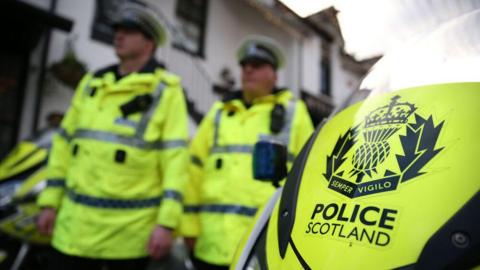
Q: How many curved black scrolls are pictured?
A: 1